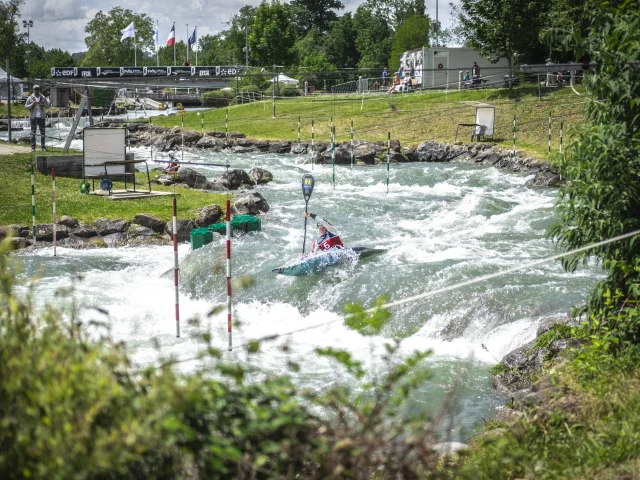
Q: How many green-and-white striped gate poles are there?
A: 12